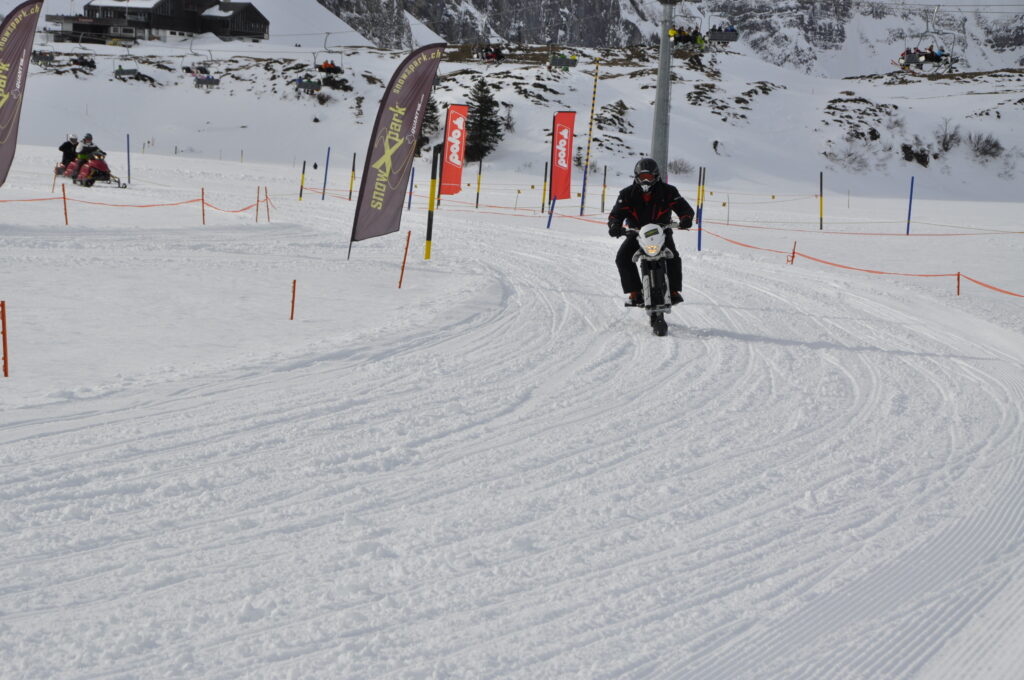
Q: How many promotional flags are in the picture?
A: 4